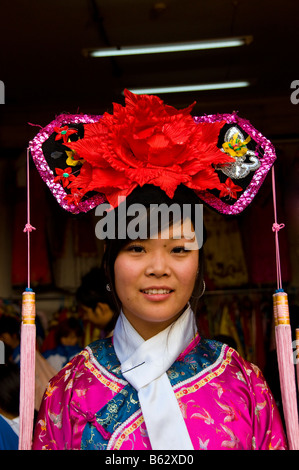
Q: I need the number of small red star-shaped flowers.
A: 4